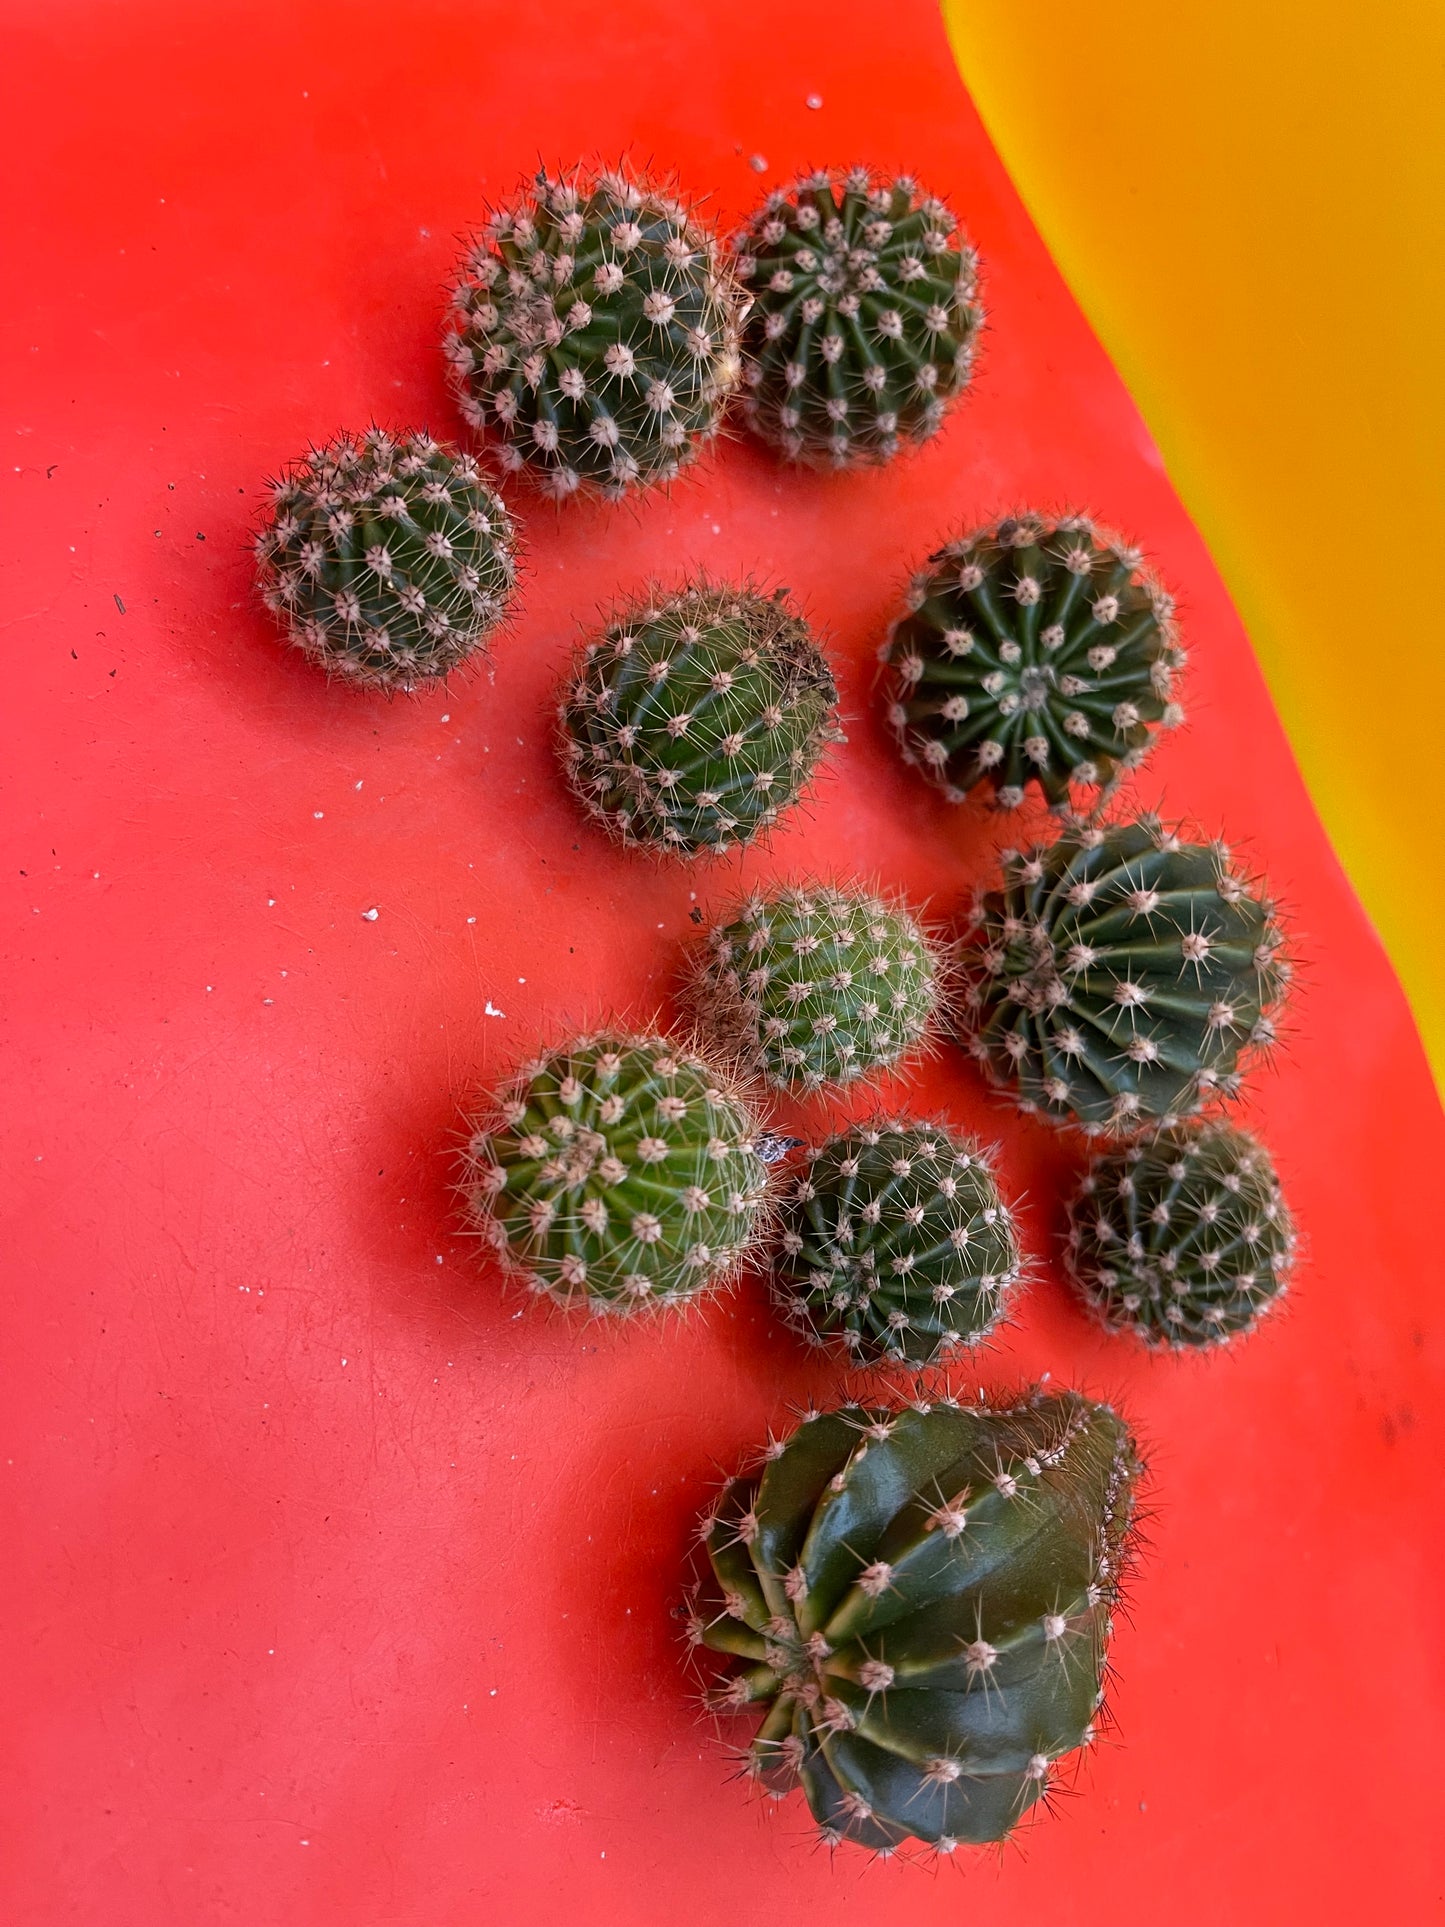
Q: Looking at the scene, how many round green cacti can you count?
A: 11